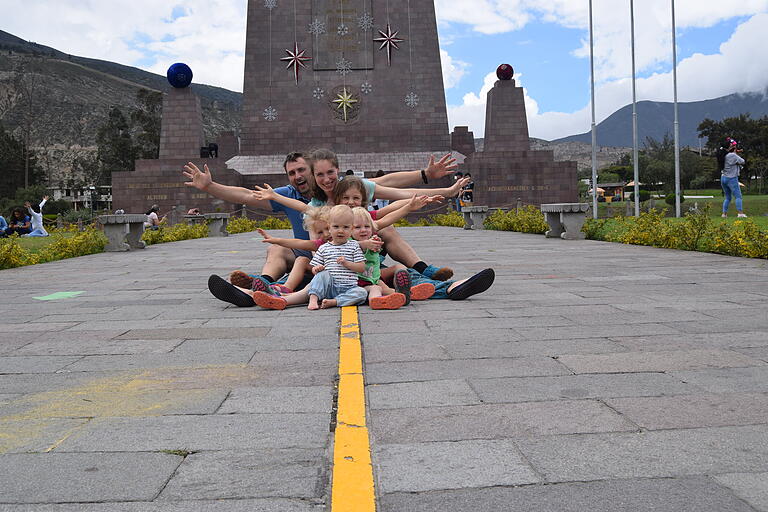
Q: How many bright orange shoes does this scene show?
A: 3